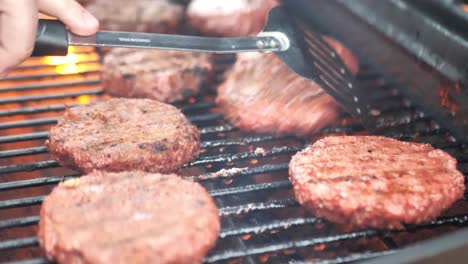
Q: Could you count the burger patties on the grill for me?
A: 7